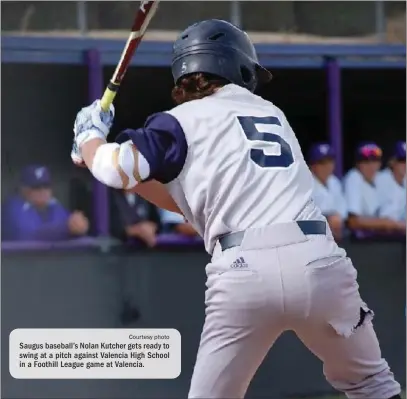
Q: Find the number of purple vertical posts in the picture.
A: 2